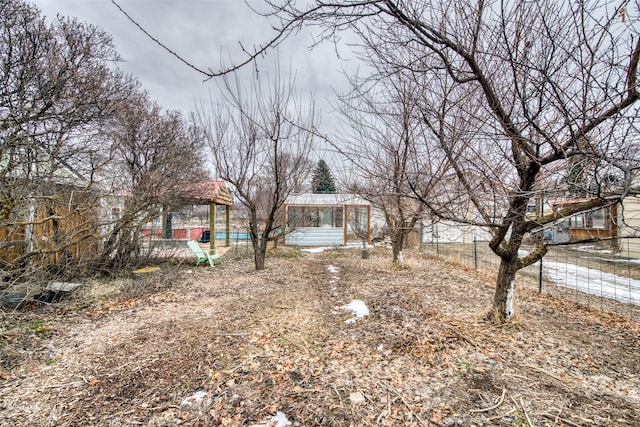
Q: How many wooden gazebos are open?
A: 1